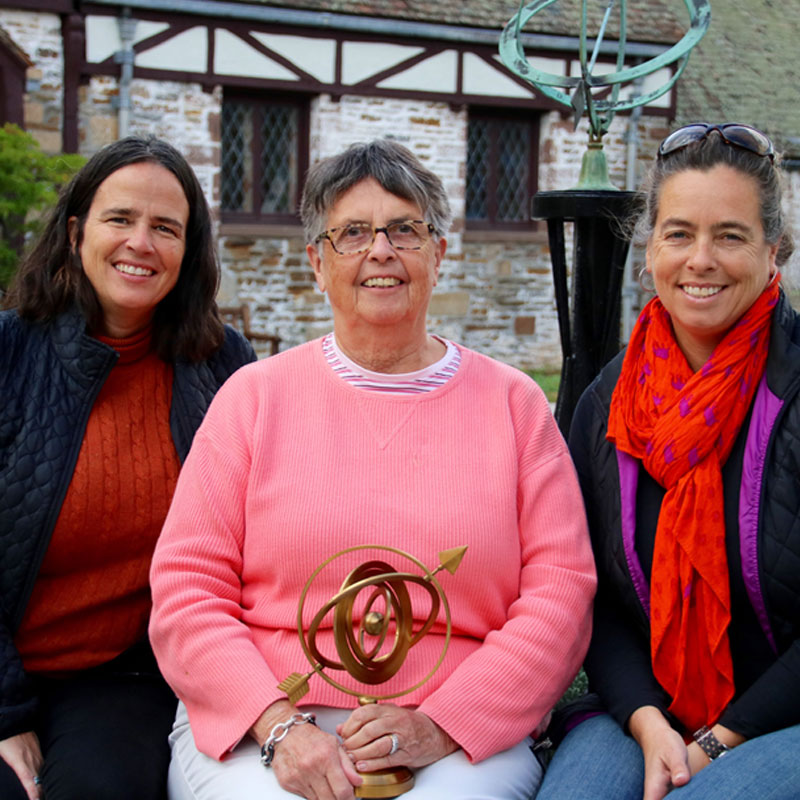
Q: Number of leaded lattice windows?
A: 2